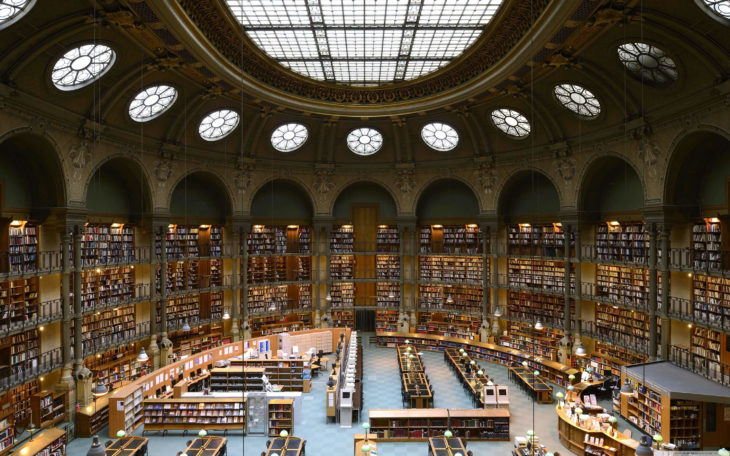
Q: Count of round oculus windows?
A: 11